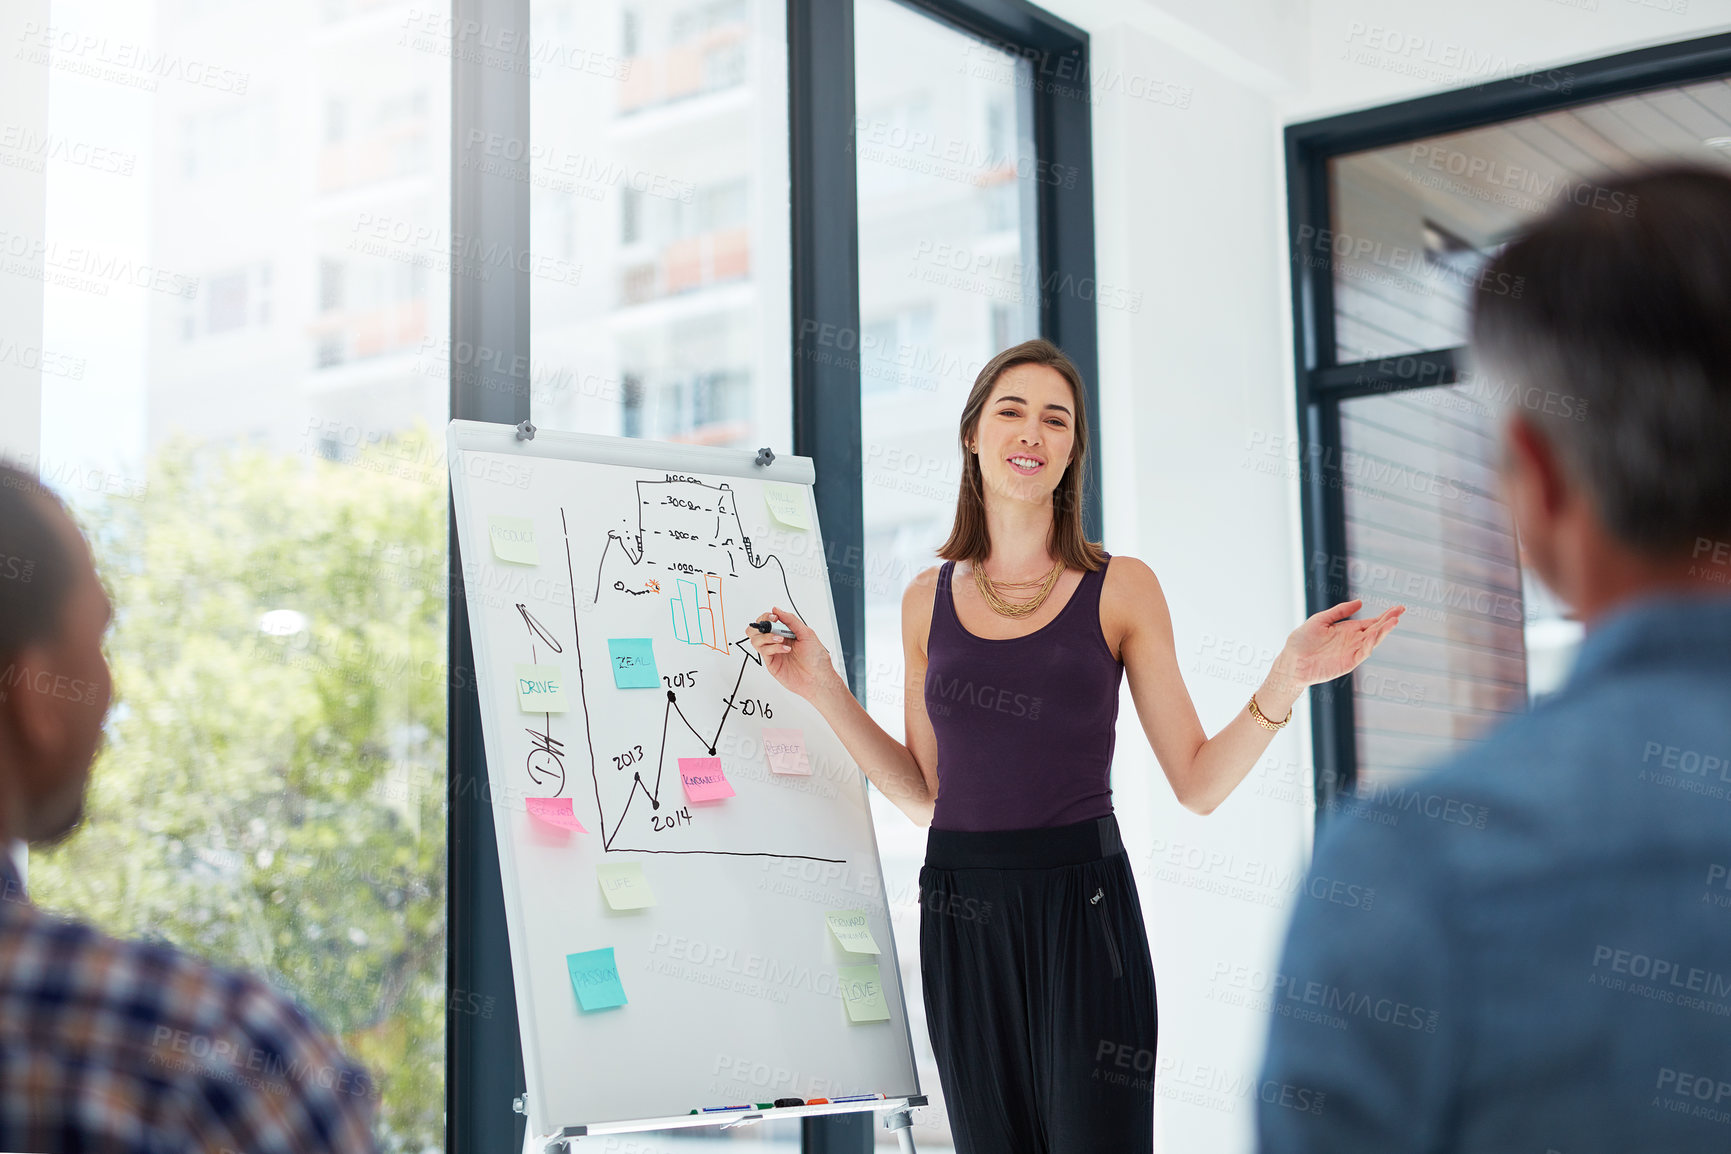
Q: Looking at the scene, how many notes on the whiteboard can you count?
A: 11